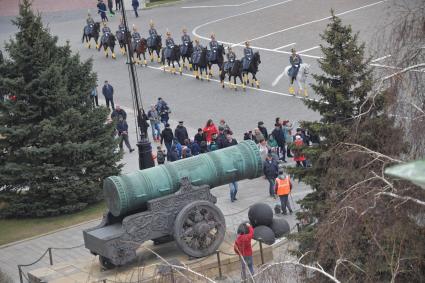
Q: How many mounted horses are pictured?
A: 12